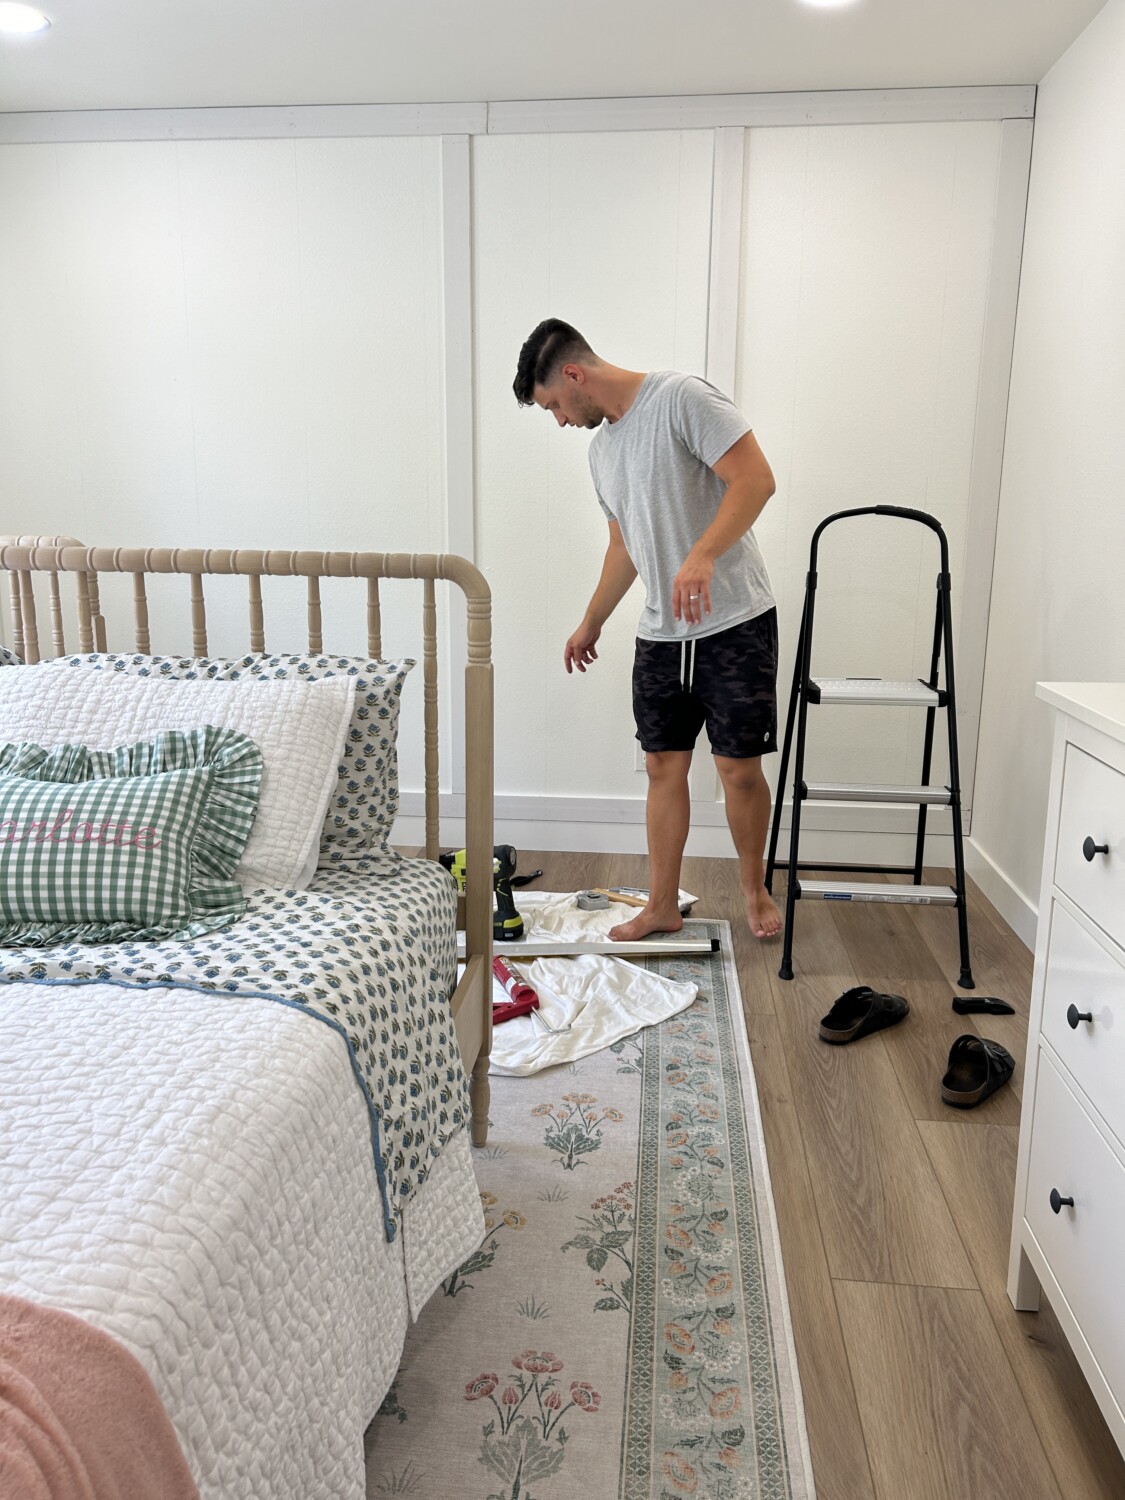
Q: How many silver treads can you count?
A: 3